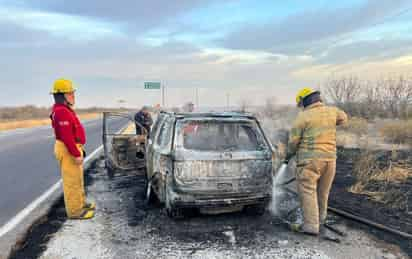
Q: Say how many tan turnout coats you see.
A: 1